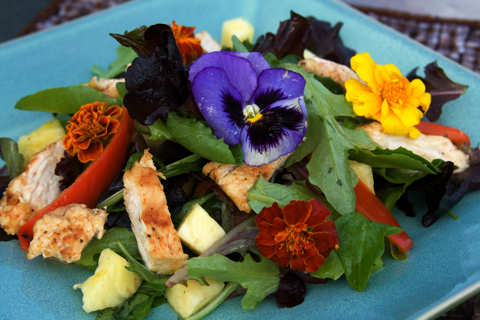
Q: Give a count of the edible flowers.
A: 5